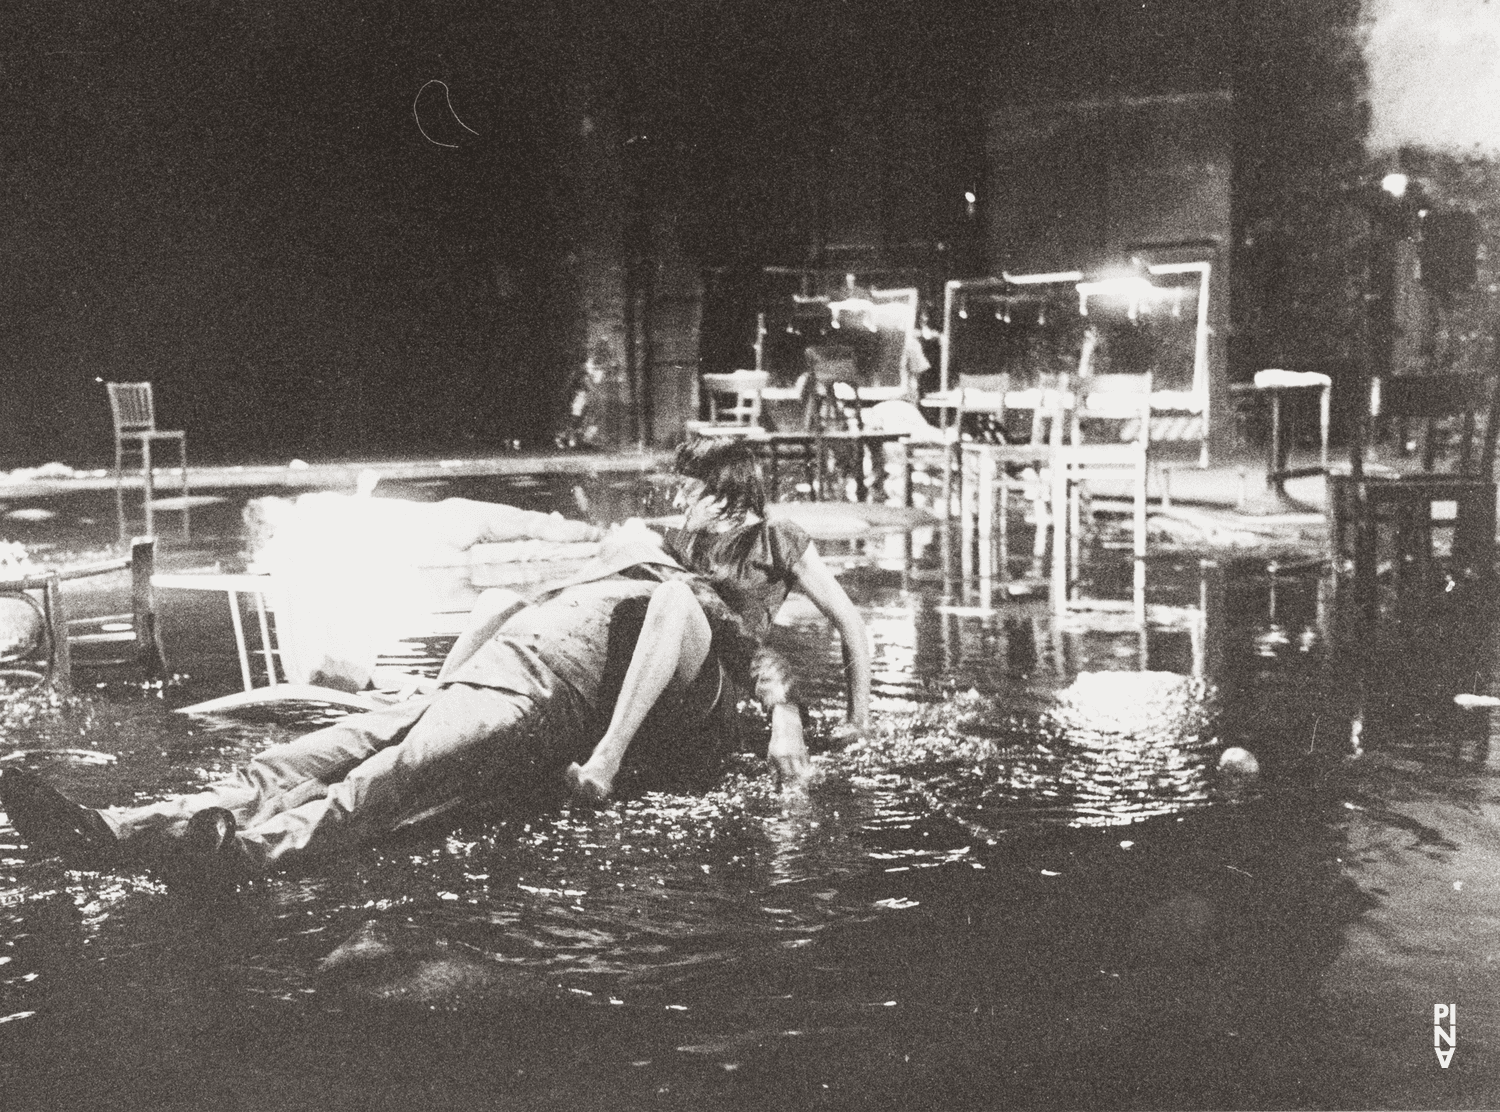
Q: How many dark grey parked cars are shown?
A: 0